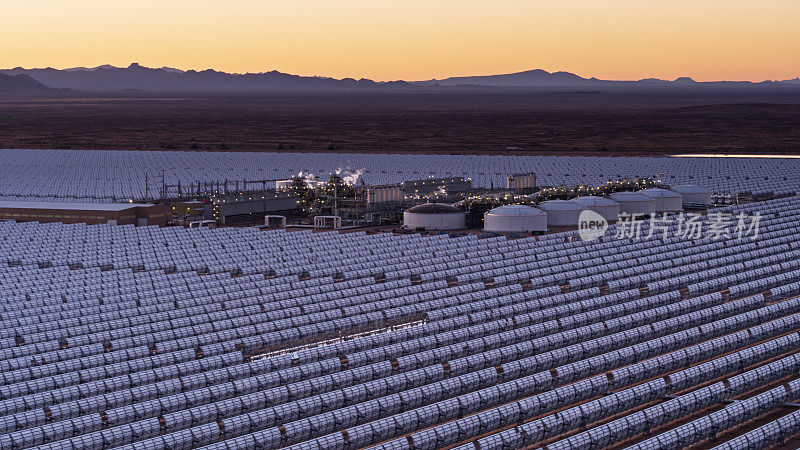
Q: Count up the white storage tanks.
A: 7